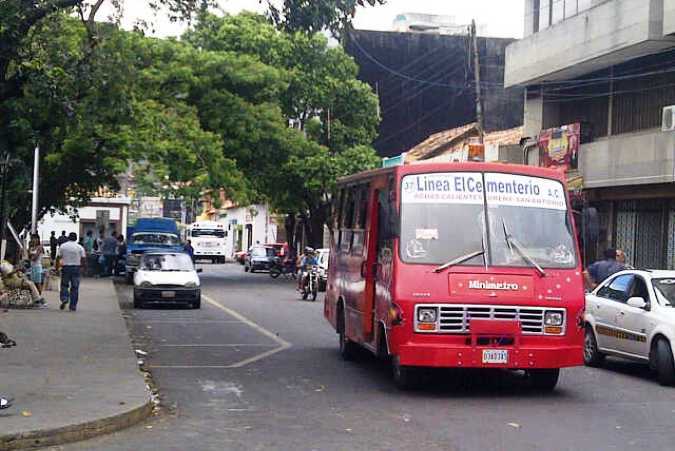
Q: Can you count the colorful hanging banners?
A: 1